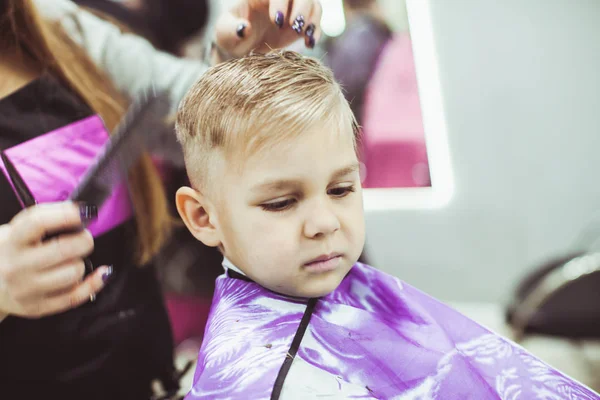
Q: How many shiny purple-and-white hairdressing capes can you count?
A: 1